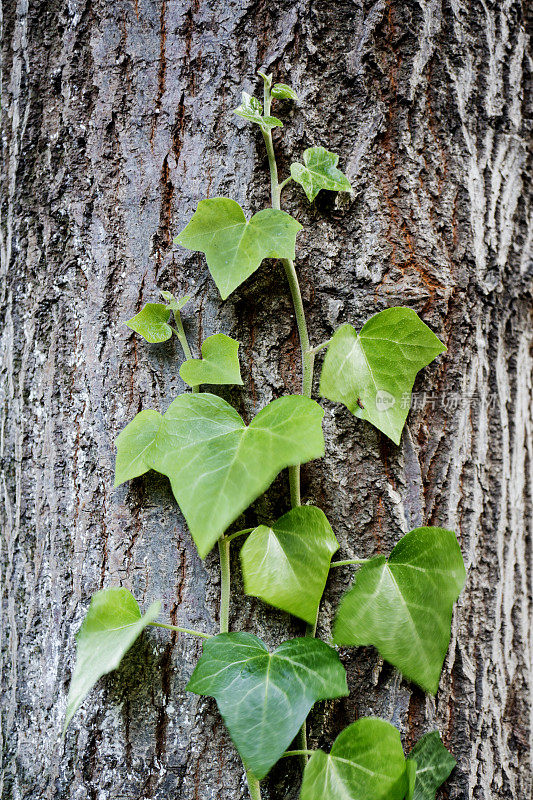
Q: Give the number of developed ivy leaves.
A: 13